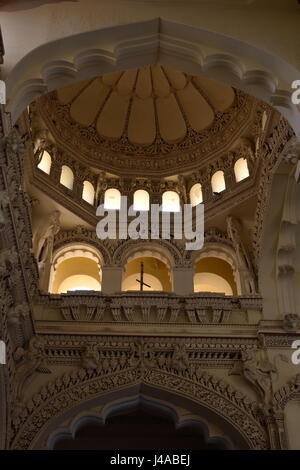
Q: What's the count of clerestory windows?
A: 9